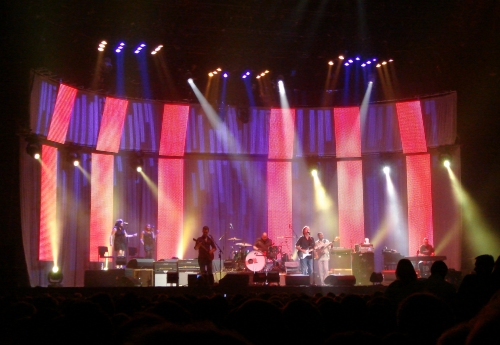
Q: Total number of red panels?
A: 12